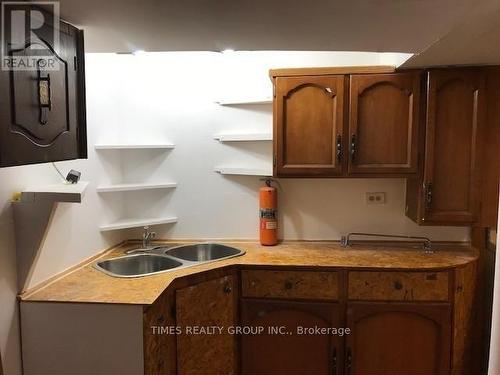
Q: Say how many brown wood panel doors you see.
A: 5